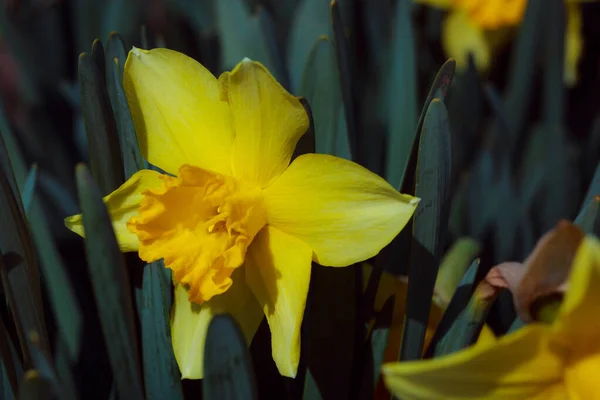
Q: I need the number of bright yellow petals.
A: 6